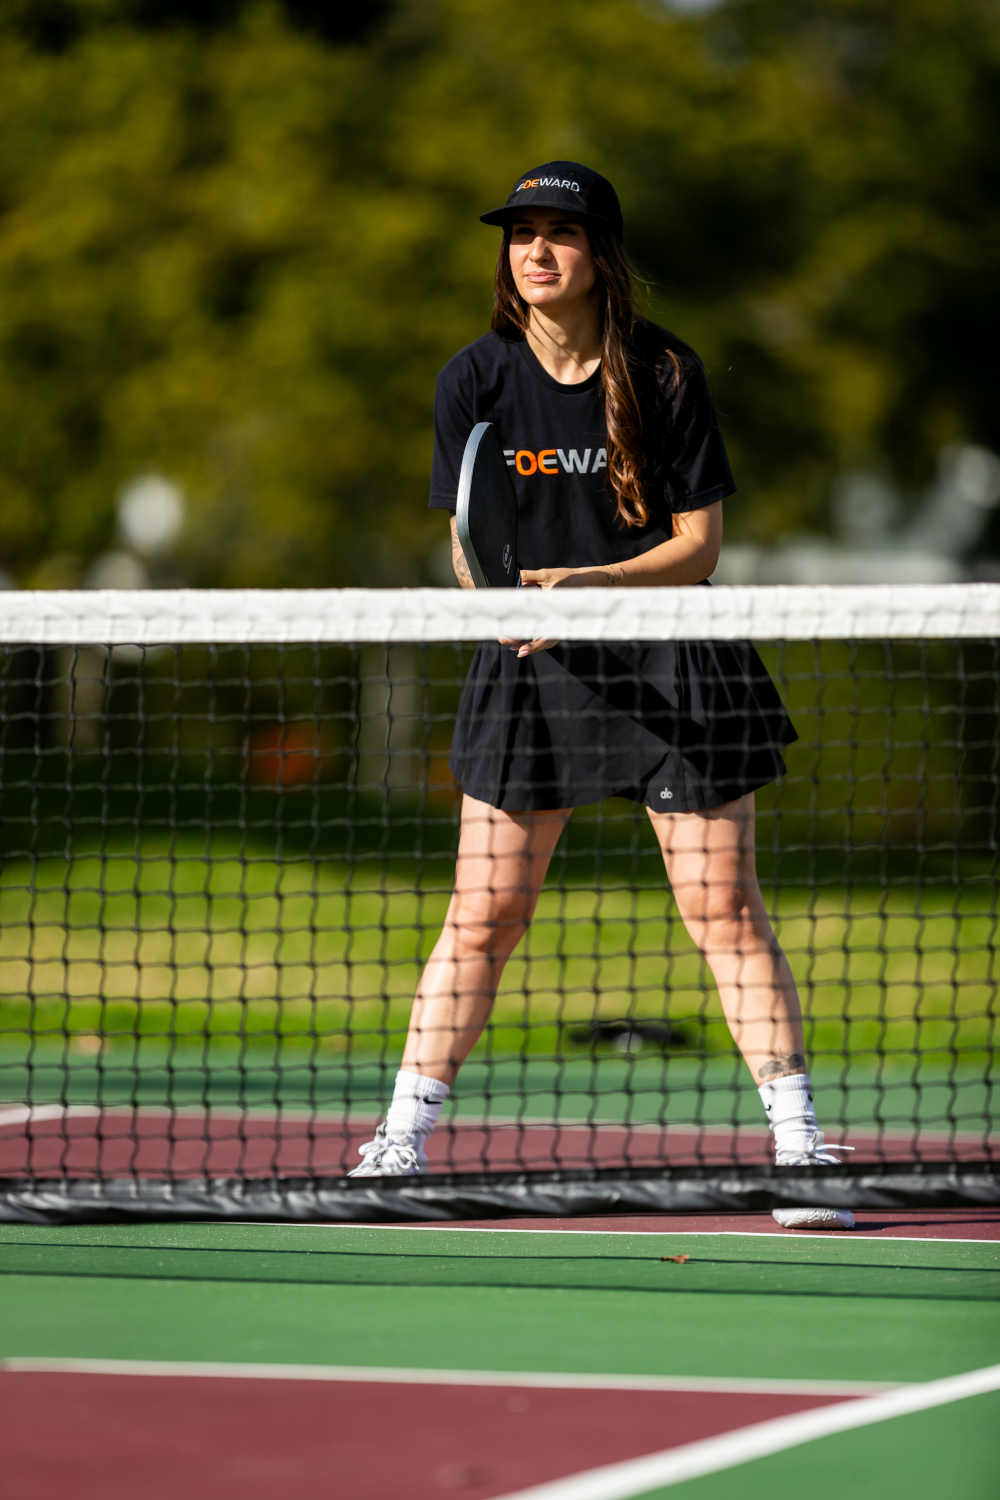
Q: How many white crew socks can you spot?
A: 2